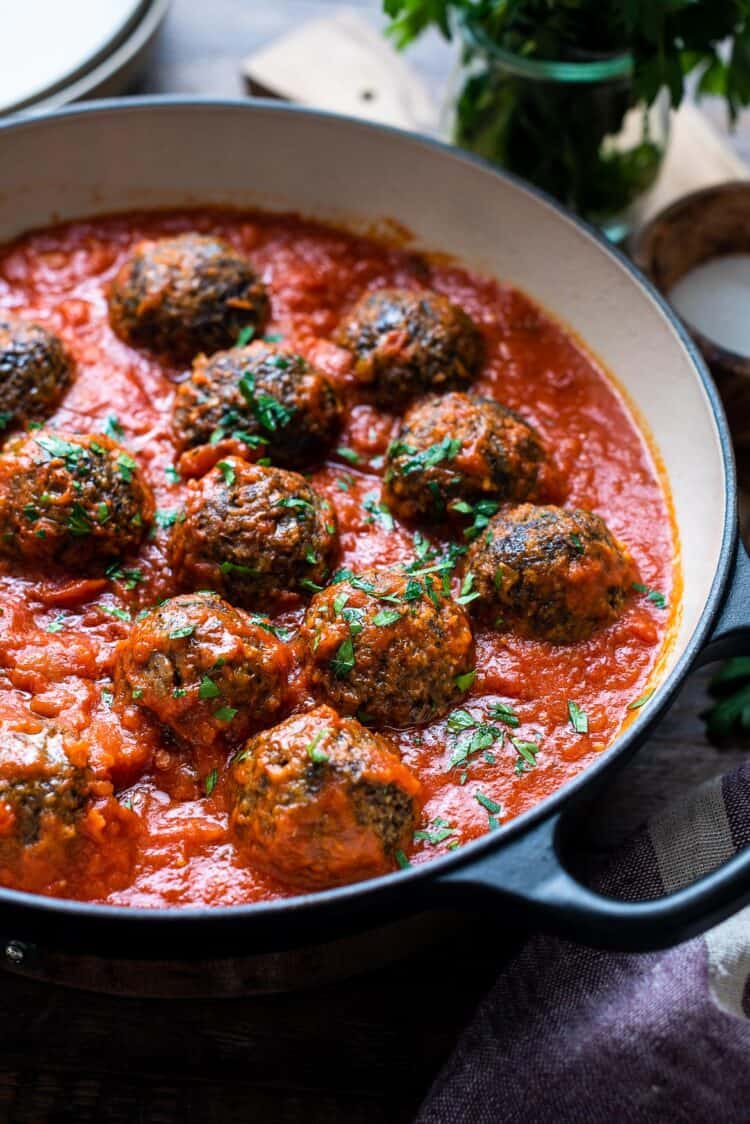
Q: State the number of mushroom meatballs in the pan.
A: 12